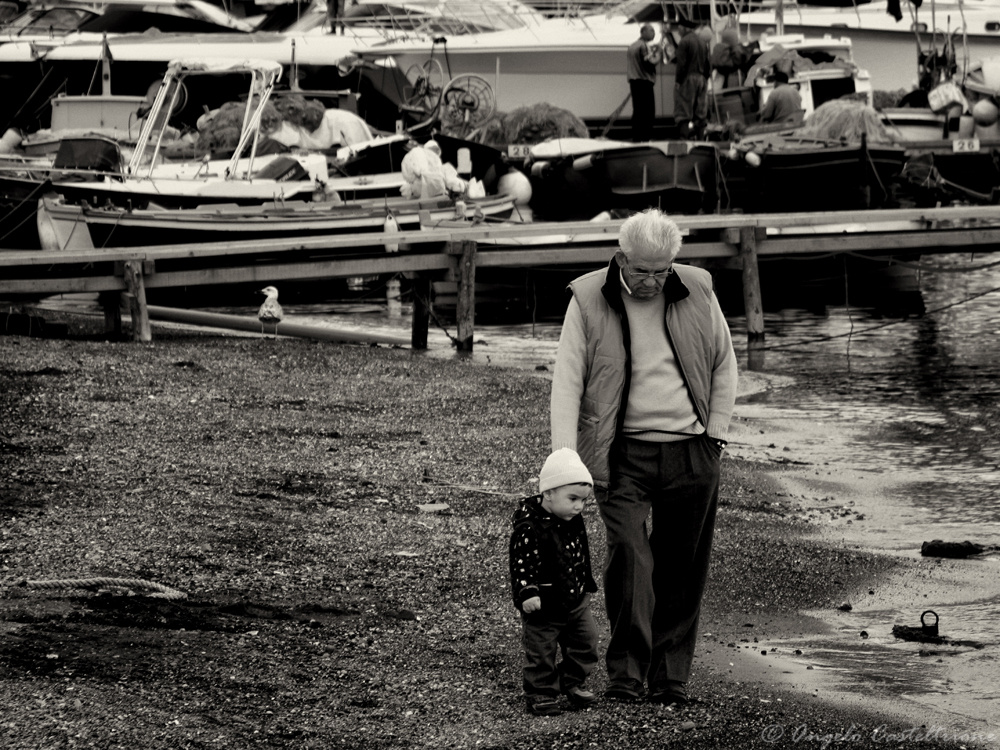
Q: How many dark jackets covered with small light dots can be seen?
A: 1